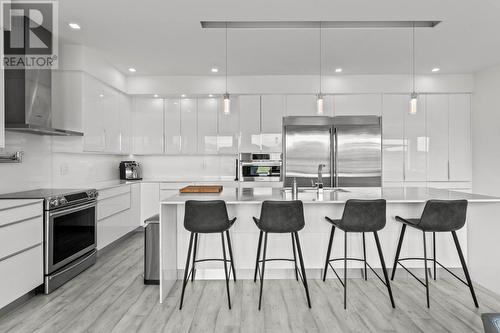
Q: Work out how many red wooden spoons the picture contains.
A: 0